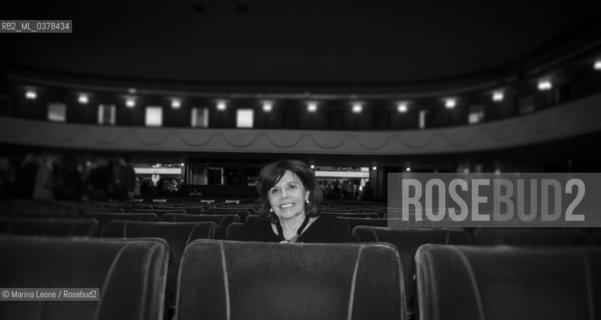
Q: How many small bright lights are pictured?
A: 13